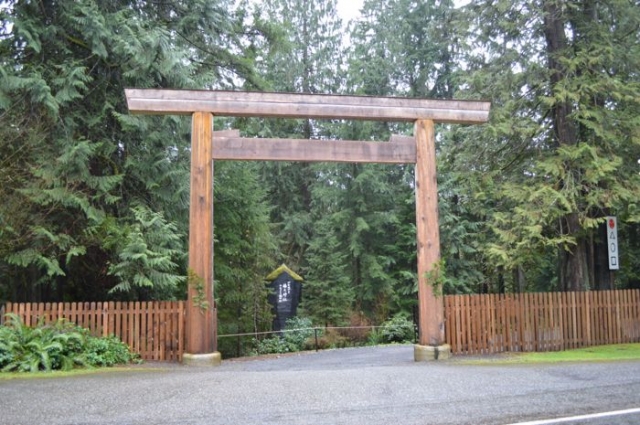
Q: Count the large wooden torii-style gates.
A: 1